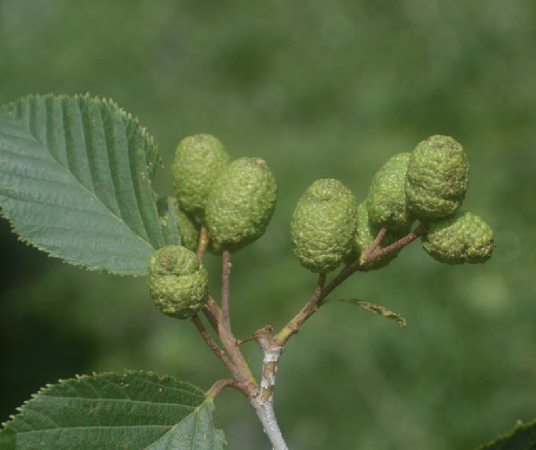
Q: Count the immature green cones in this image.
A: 9